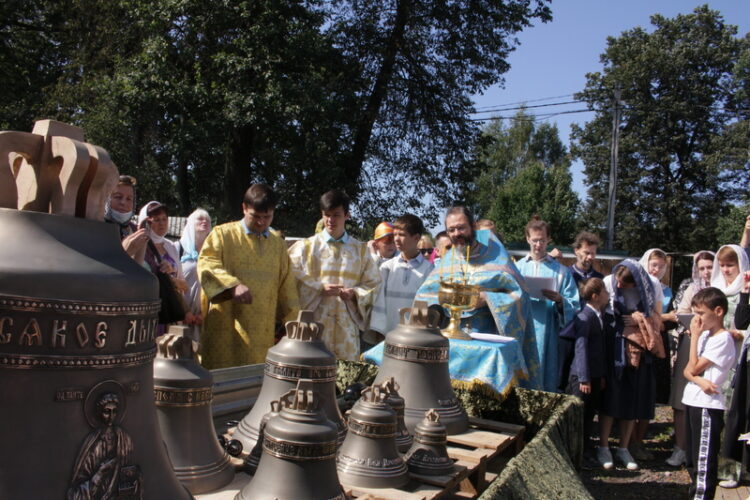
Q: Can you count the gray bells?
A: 9